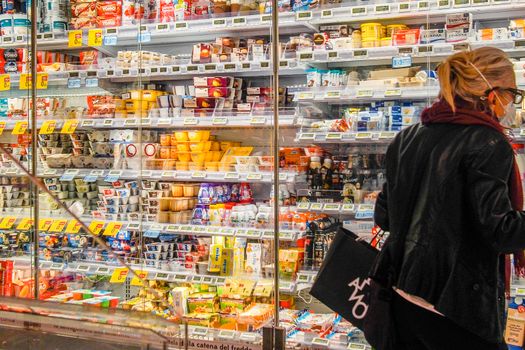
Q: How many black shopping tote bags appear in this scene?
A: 1